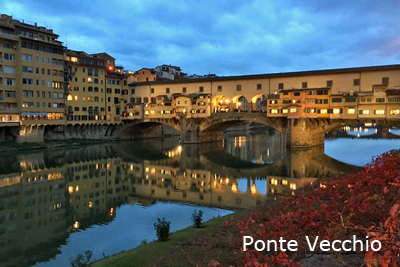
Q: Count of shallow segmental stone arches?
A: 3